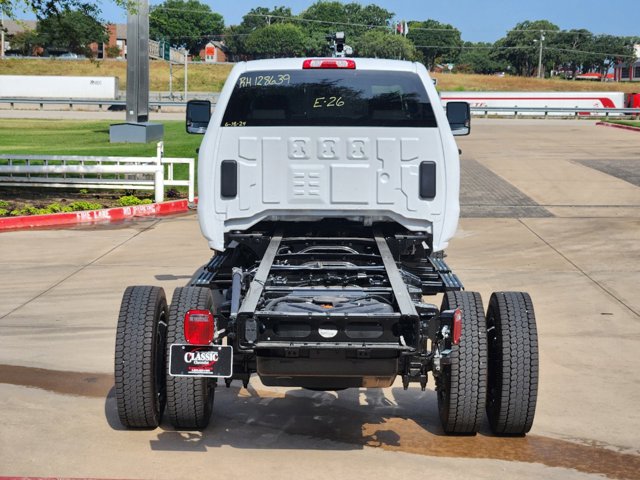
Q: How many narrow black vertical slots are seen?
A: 2